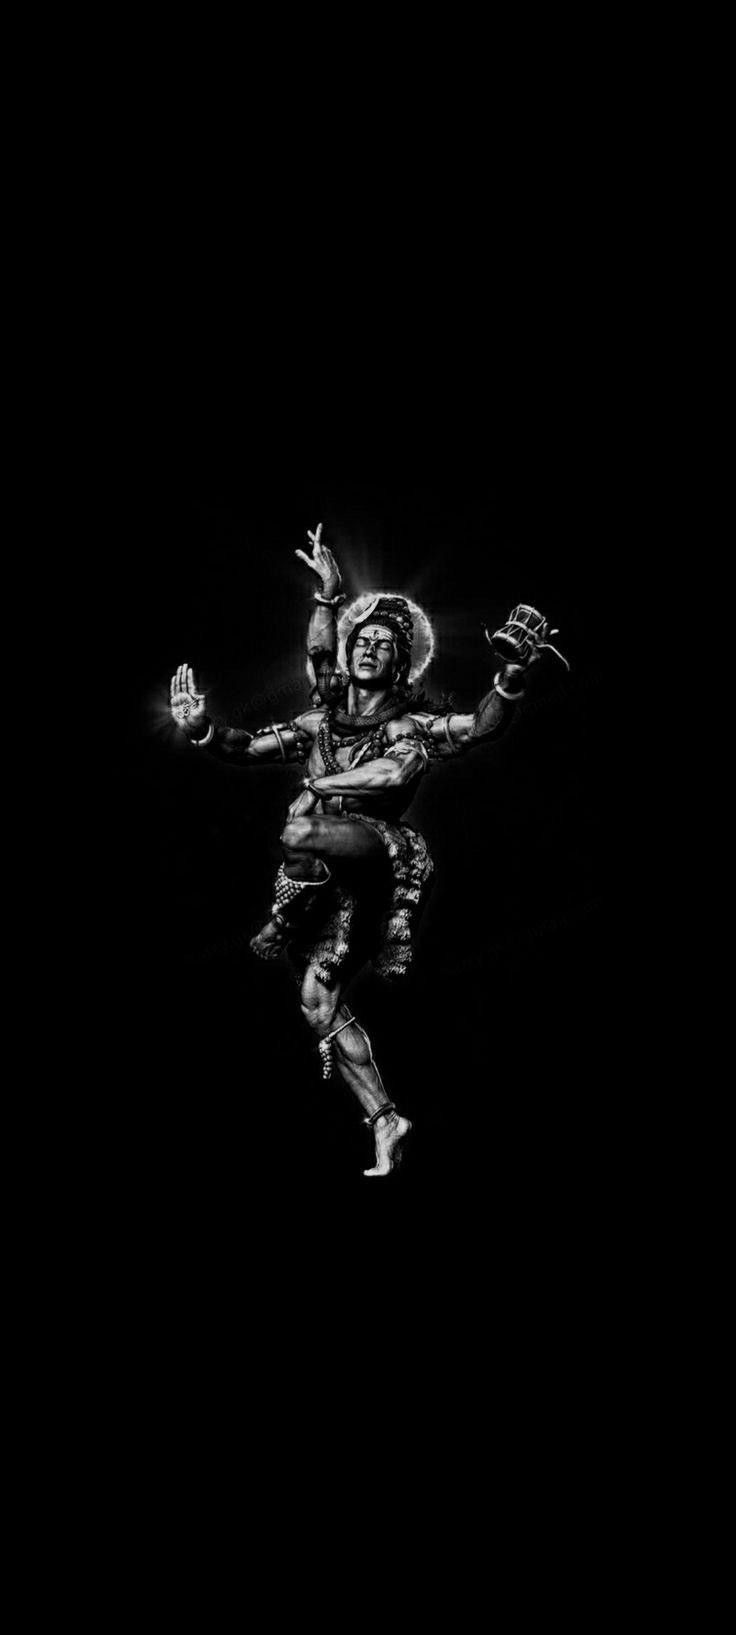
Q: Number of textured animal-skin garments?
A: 1